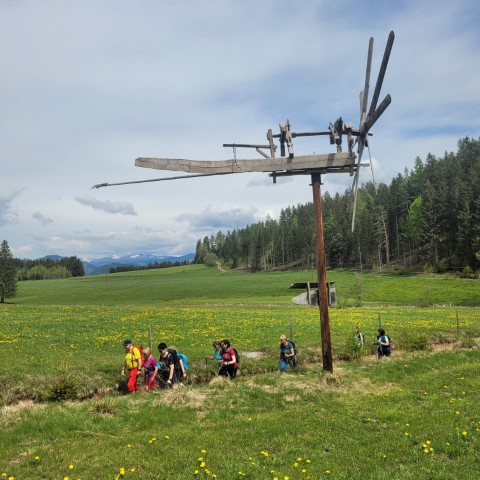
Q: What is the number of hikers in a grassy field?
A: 9